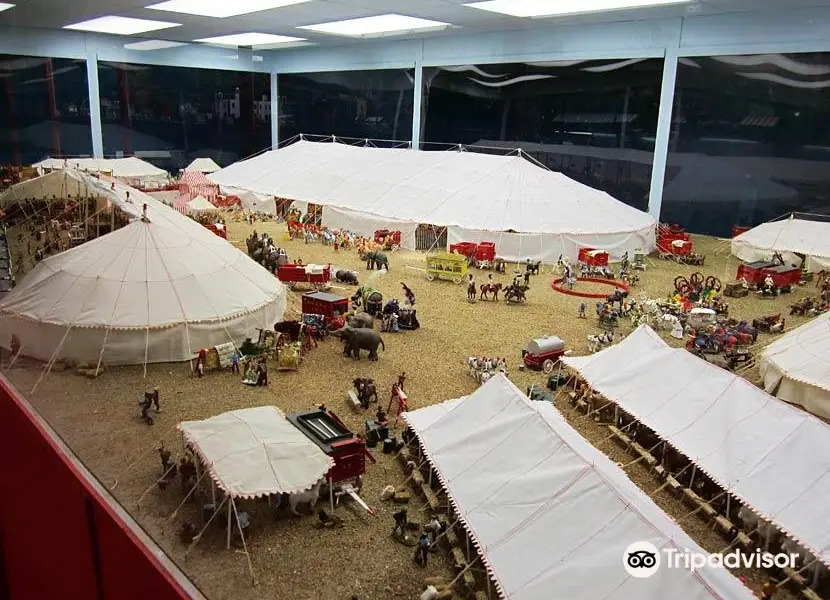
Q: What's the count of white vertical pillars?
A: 4